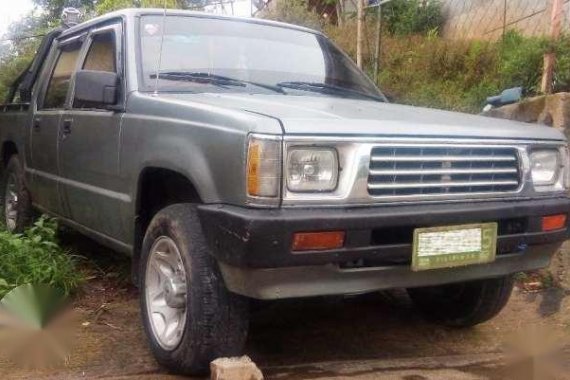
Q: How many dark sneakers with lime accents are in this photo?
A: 0